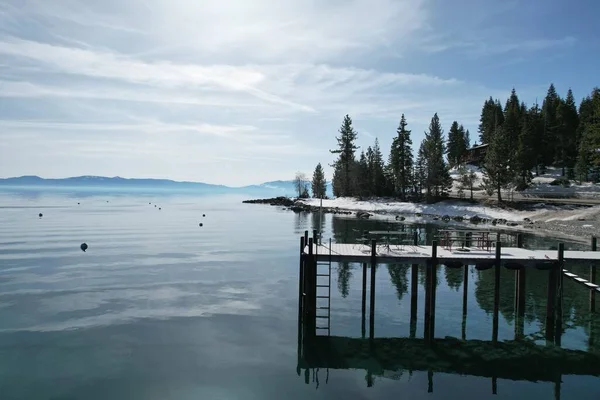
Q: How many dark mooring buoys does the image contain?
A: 9